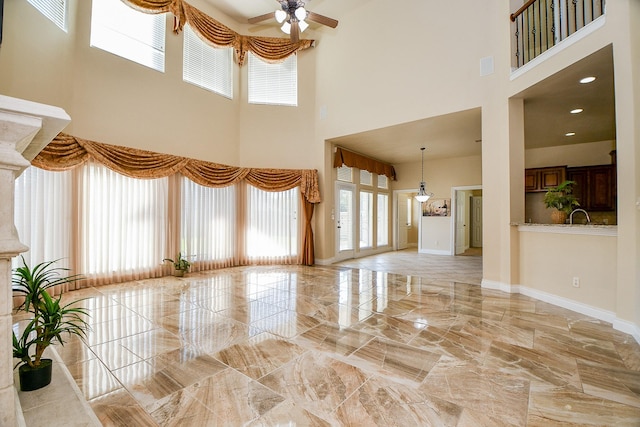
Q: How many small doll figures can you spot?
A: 0